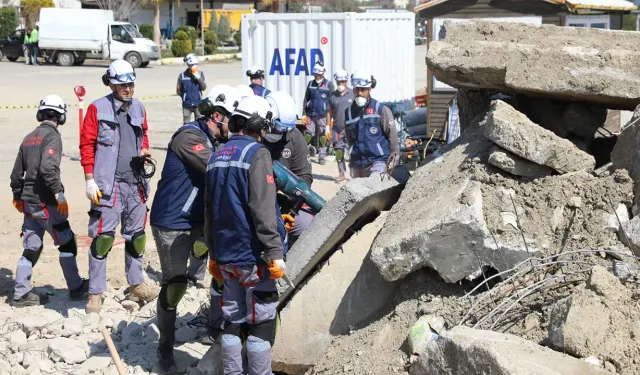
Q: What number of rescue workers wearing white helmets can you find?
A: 11